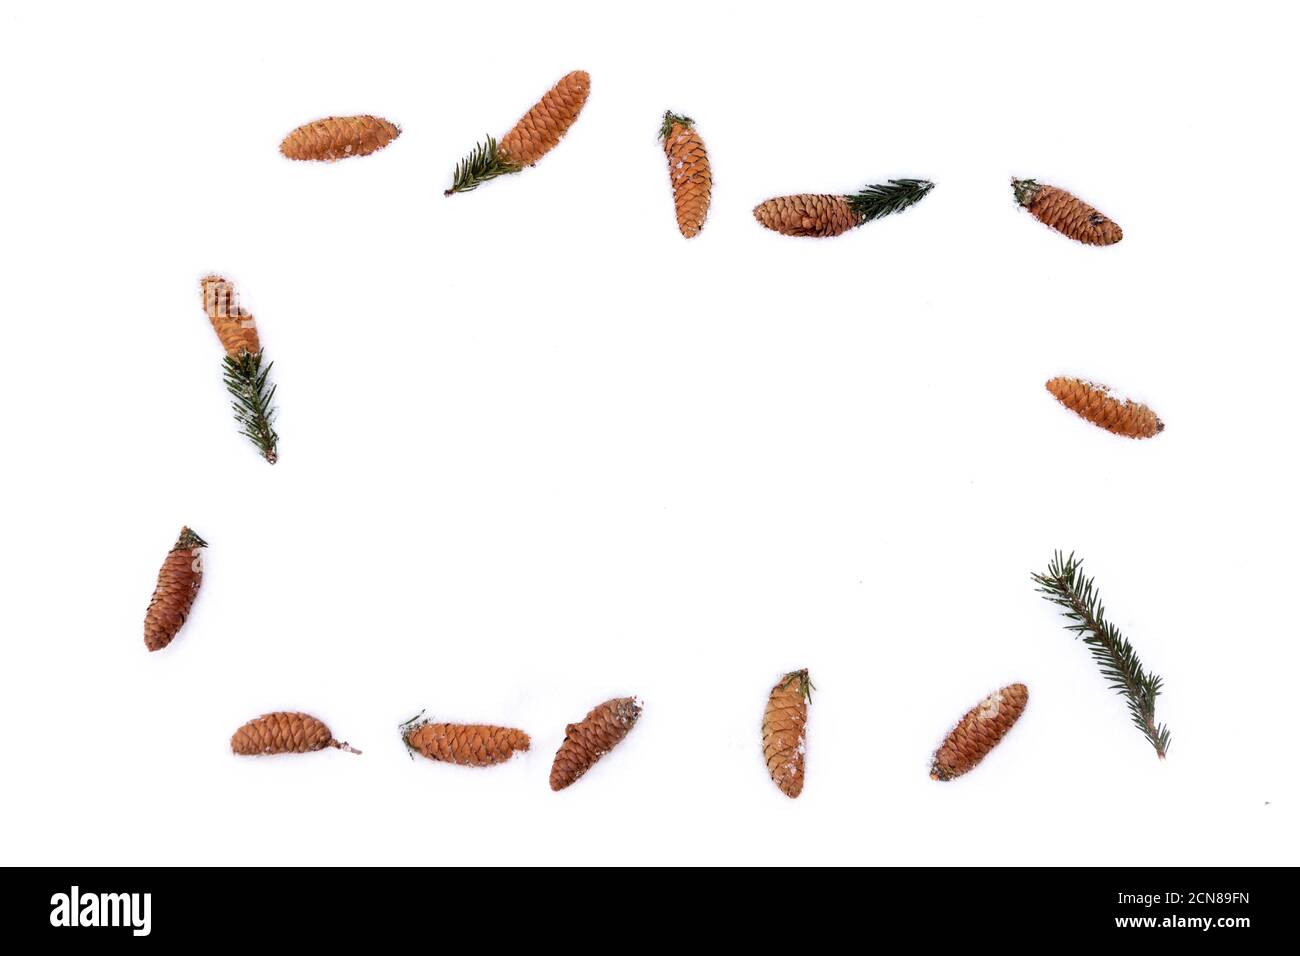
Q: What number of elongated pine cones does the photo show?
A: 13